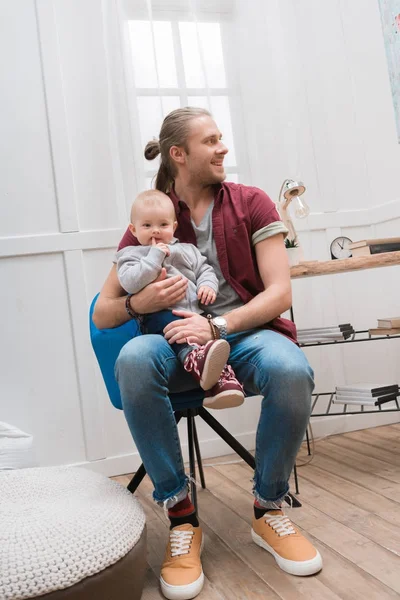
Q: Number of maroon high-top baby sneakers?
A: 2